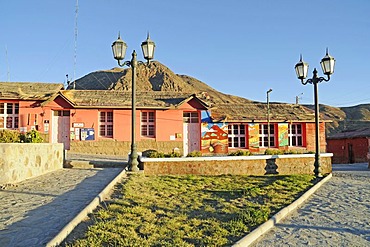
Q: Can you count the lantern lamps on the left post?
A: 2